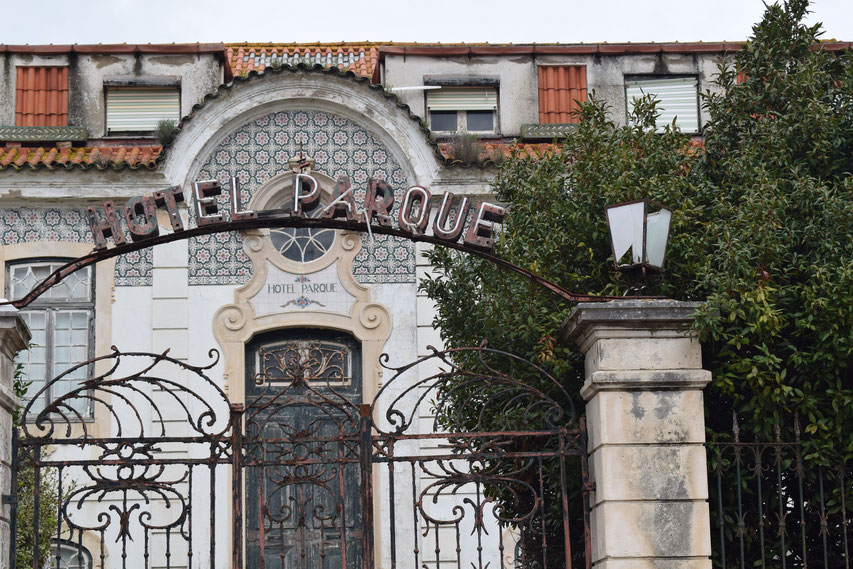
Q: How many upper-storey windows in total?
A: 3